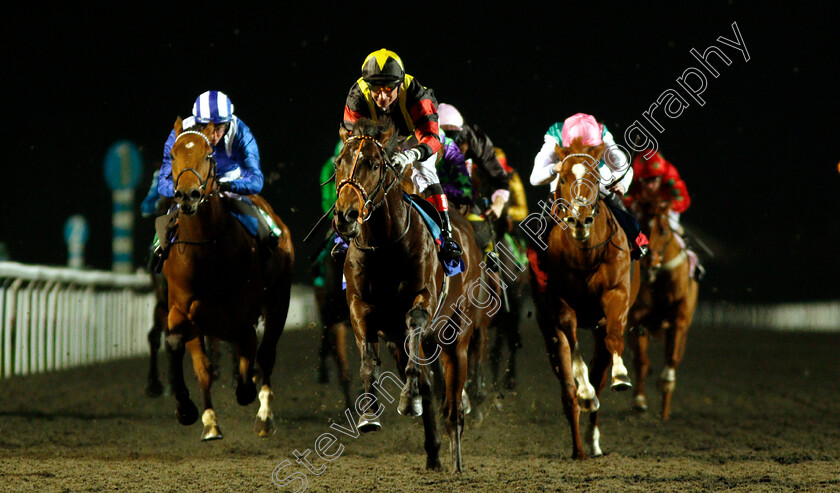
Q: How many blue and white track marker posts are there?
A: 2